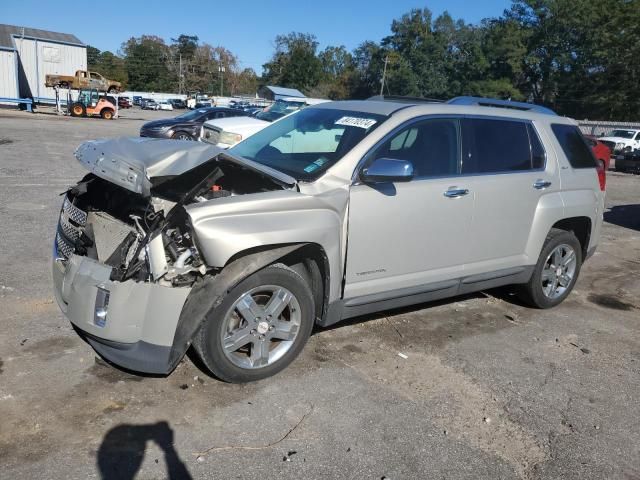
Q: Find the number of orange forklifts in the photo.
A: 1